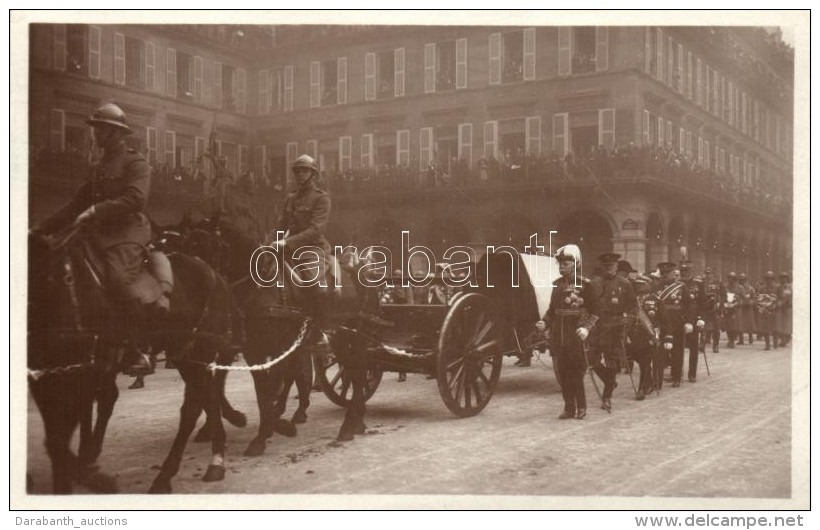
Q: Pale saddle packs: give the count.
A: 2